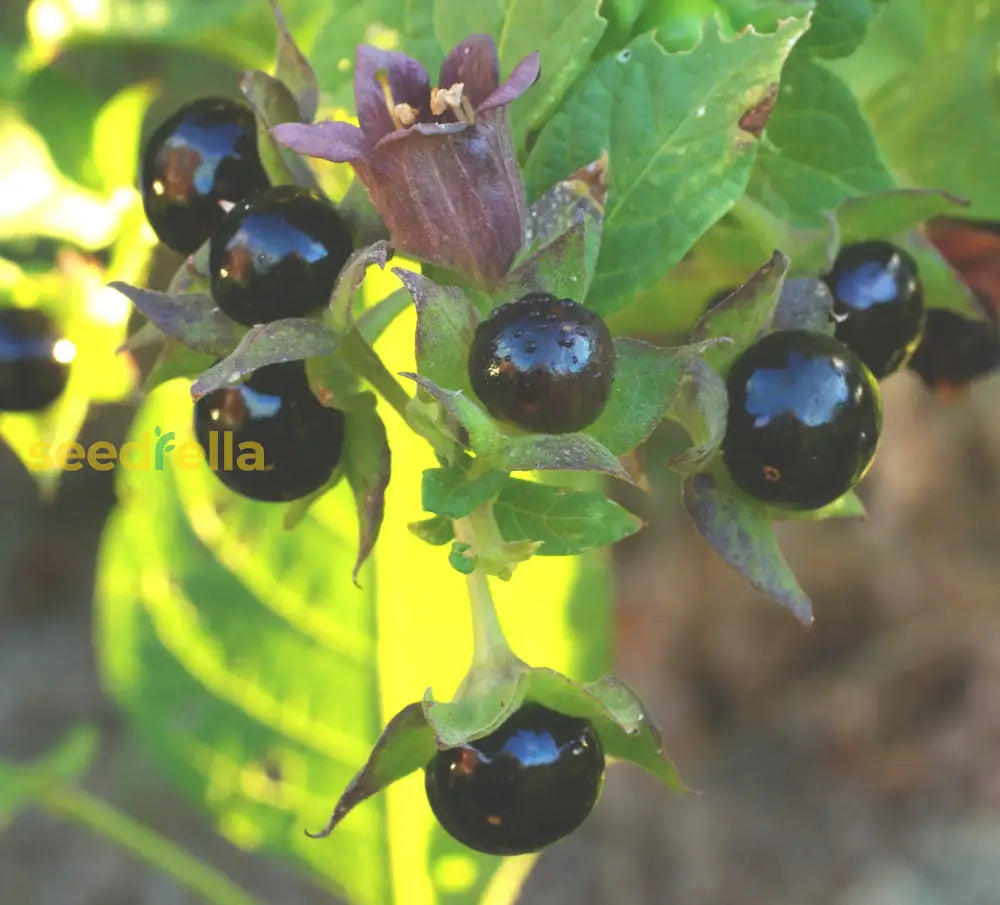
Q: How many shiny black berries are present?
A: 9